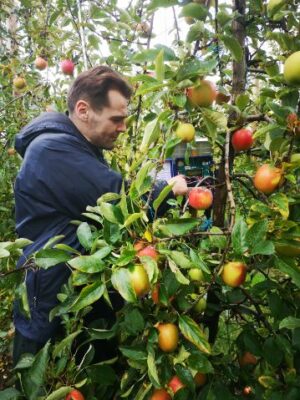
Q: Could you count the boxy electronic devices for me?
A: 1